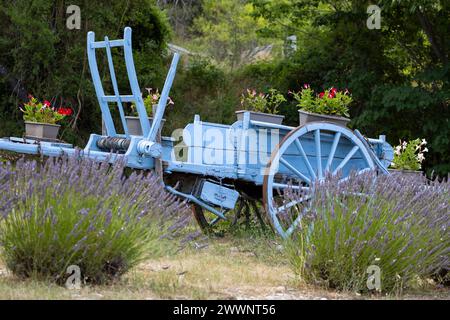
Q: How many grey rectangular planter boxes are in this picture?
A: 5